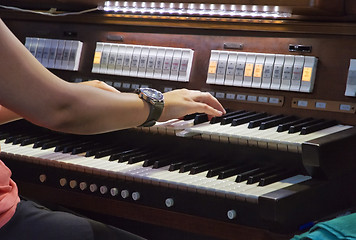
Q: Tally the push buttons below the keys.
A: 11